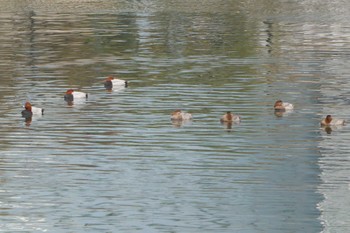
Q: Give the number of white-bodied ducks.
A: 3